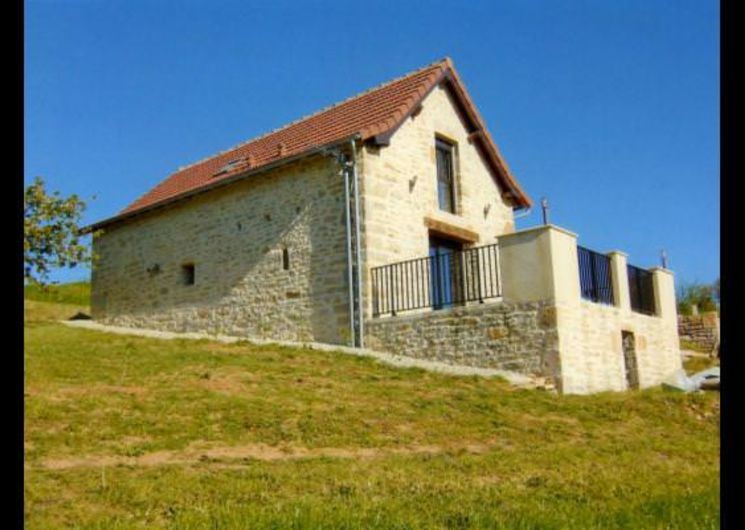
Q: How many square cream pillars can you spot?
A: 3